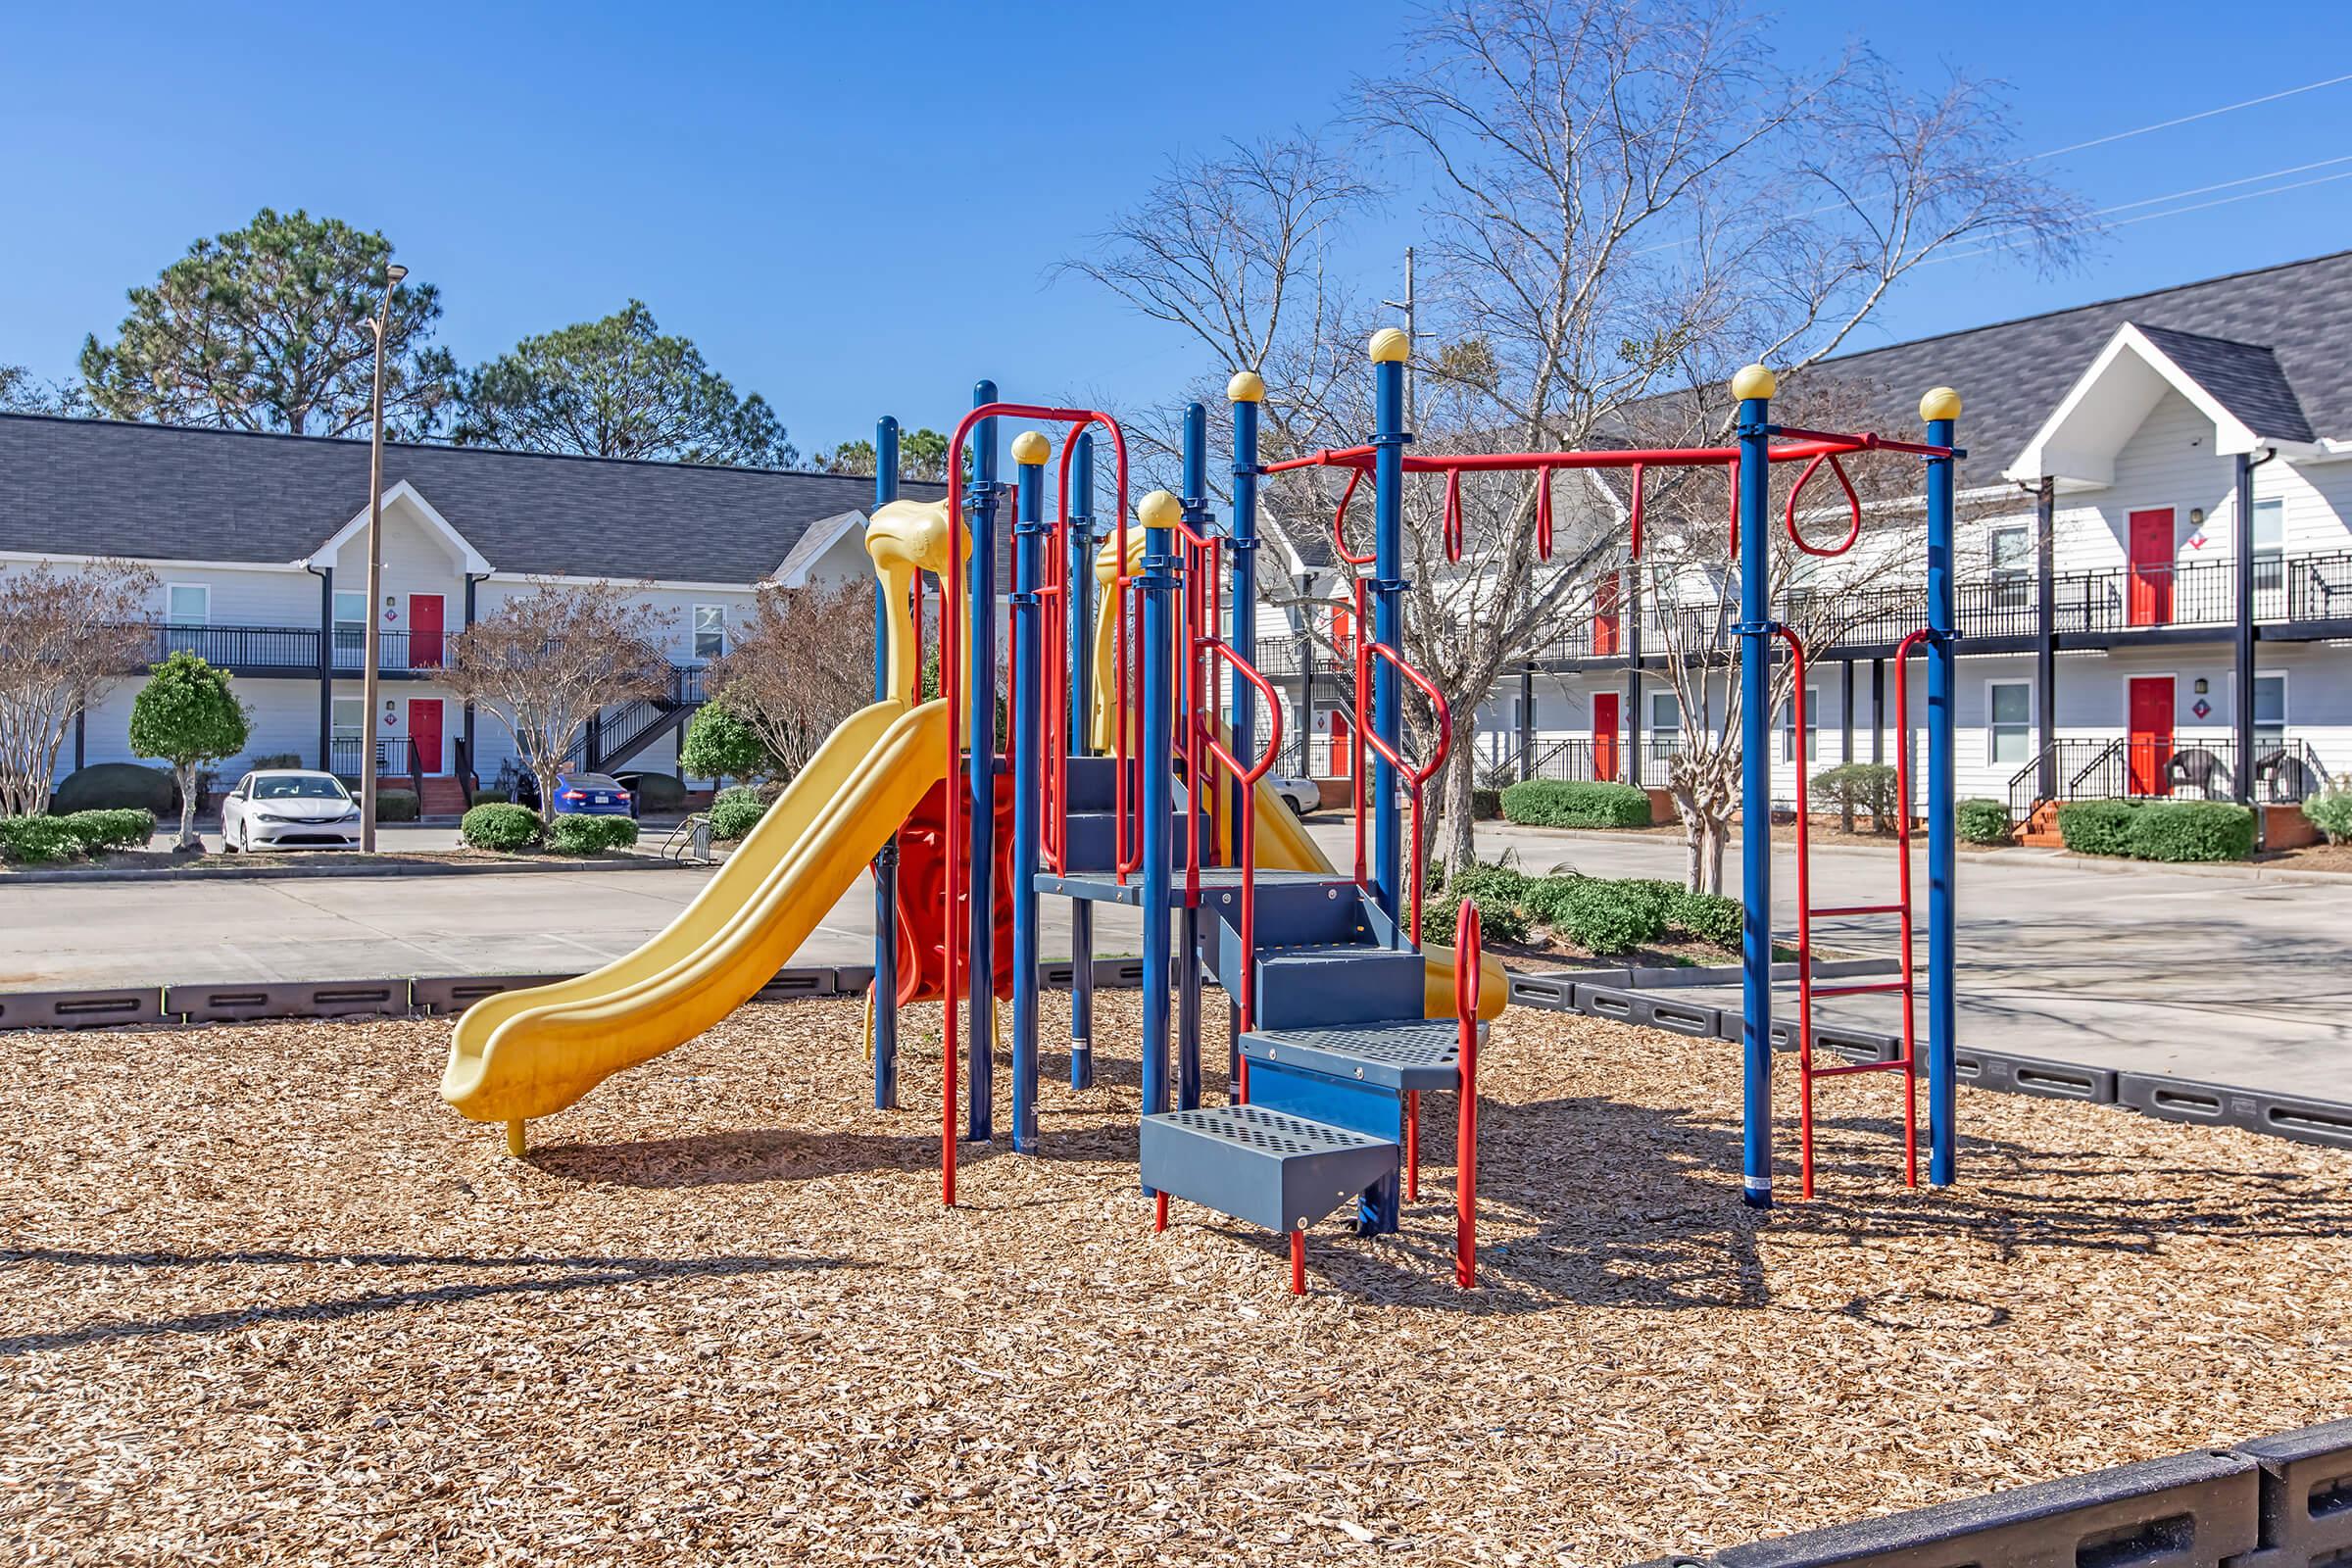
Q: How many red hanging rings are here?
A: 6